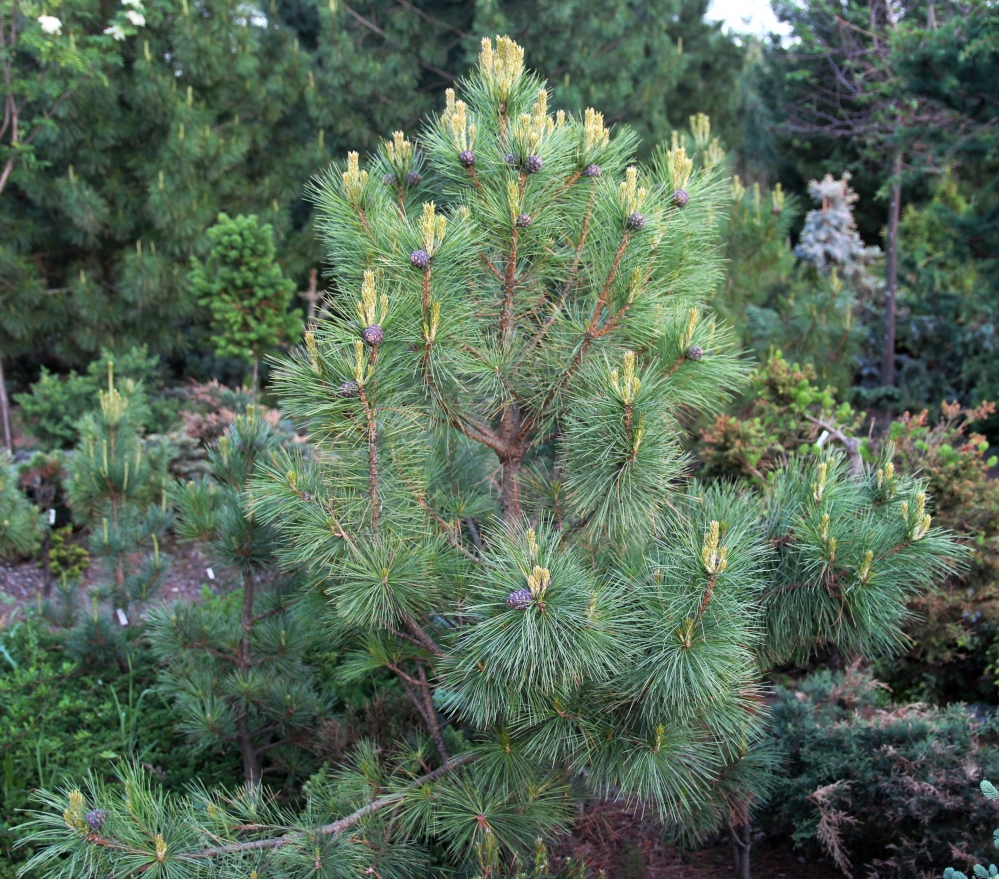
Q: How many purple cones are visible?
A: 15